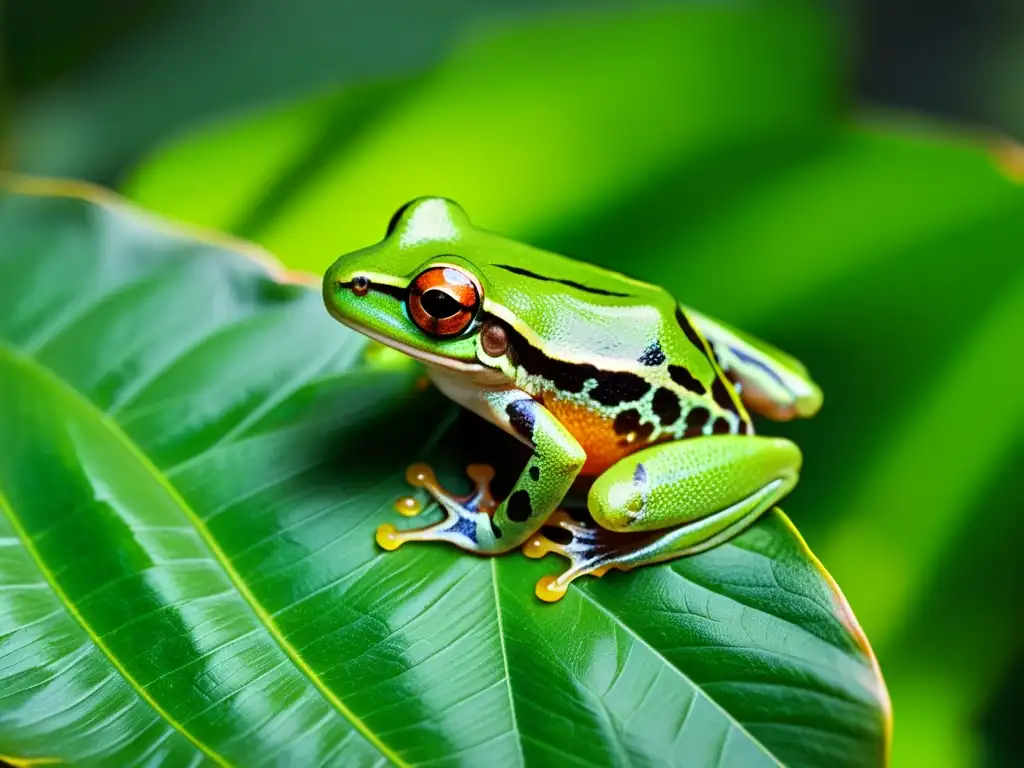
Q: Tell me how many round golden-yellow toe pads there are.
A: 6